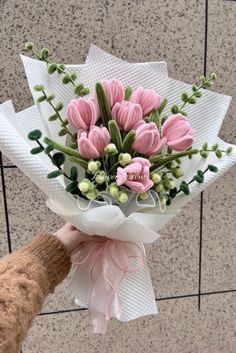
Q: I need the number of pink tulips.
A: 8